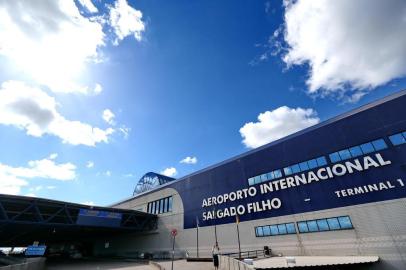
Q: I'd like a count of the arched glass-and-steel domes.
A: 1